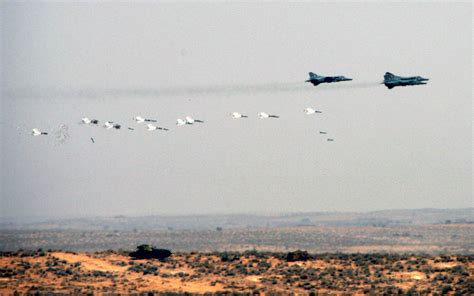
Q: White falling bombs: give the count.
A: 10